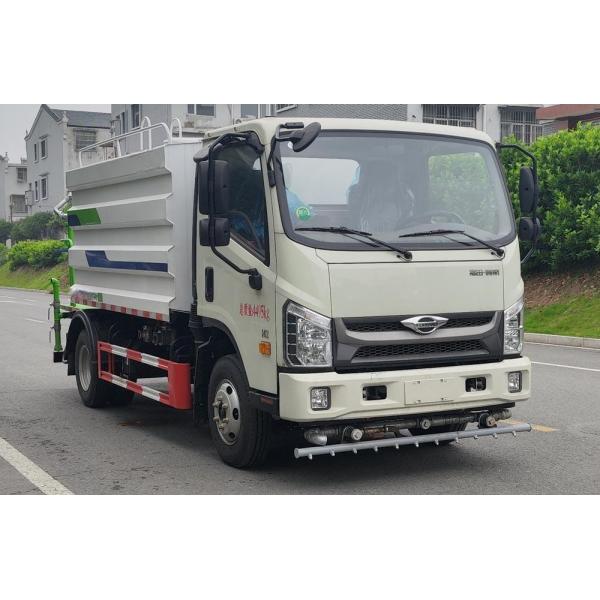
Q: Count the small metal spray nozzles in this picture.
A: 11